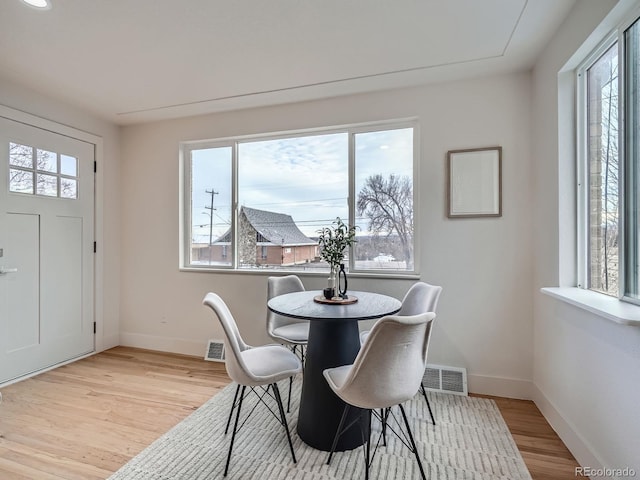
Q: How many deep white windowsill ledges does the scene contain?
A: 1